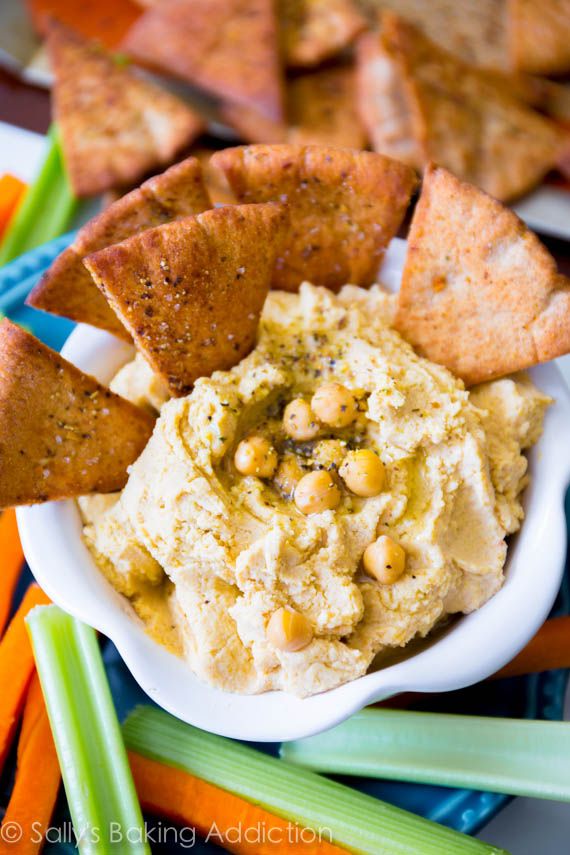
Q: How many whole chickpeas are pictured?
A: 7